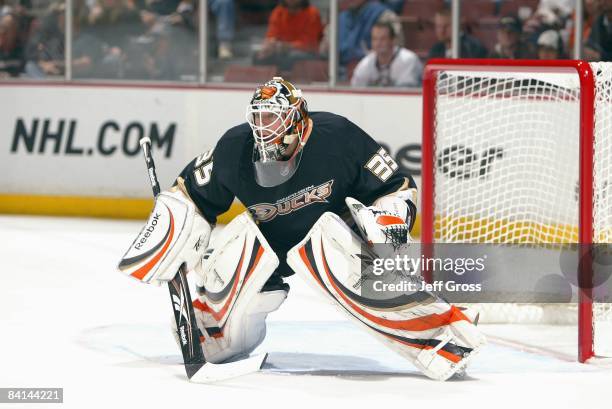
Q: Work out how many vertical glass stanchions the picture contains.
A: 5